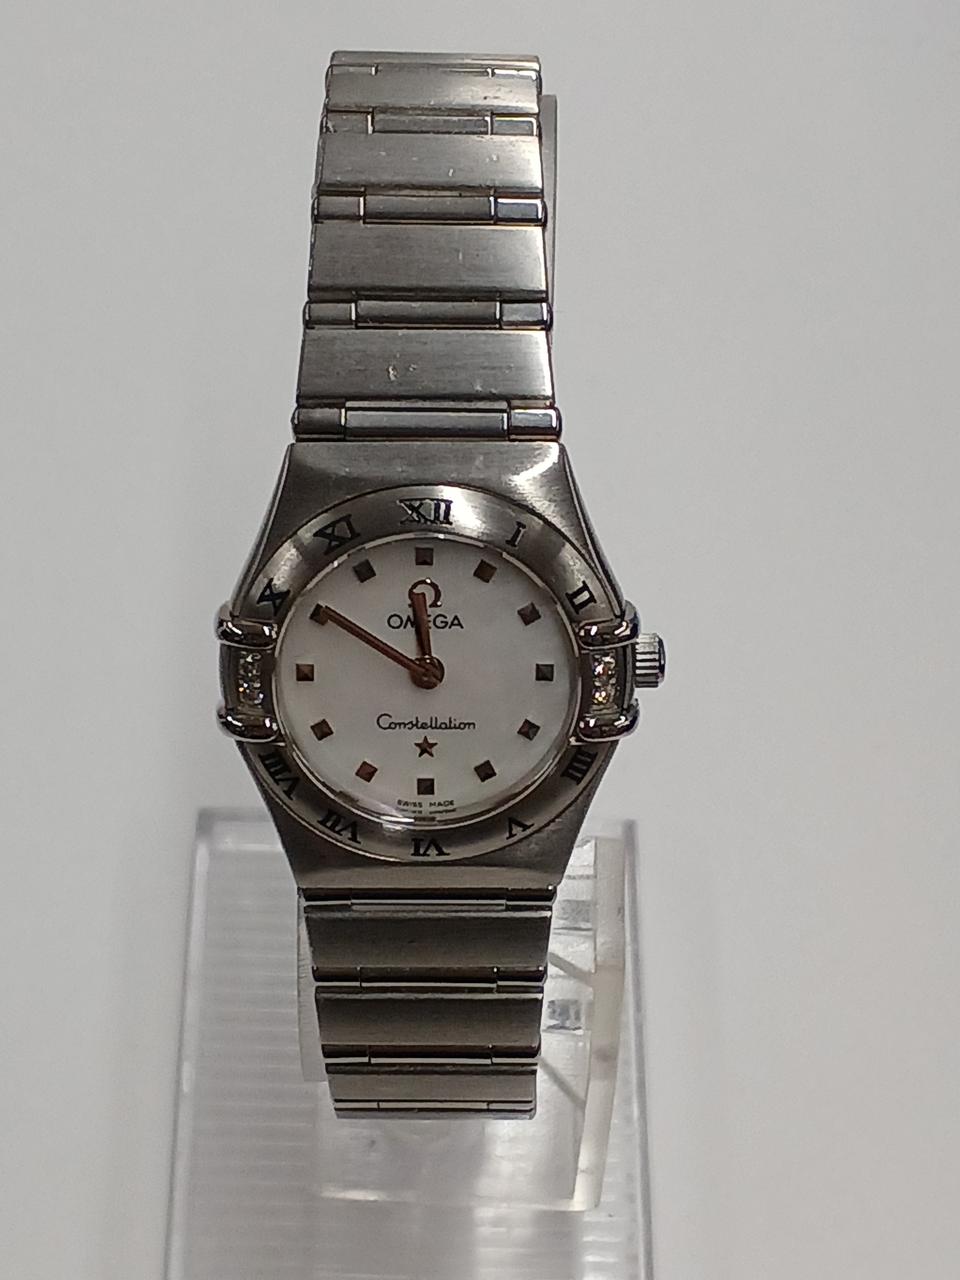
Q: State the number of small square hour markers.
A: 12